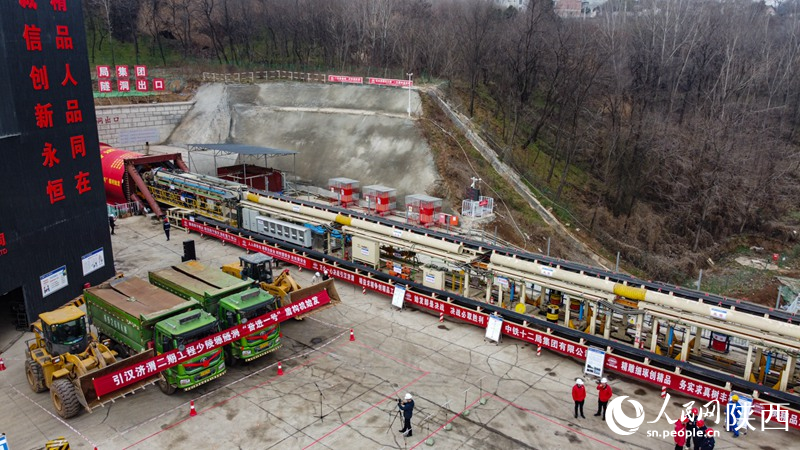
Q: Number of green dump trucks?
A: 2